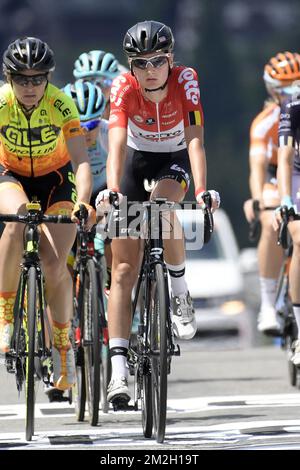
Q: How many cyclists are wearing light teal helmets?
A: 2